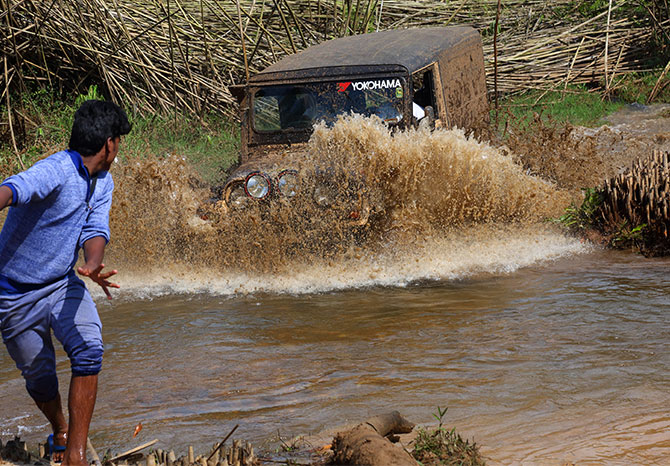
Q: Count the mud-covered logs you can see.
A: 1